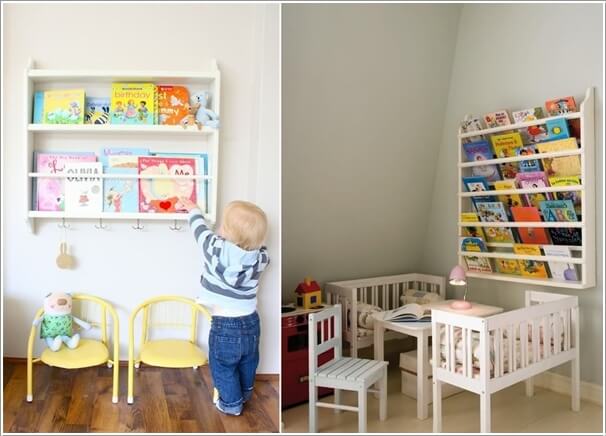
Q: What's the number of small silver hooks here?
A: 4